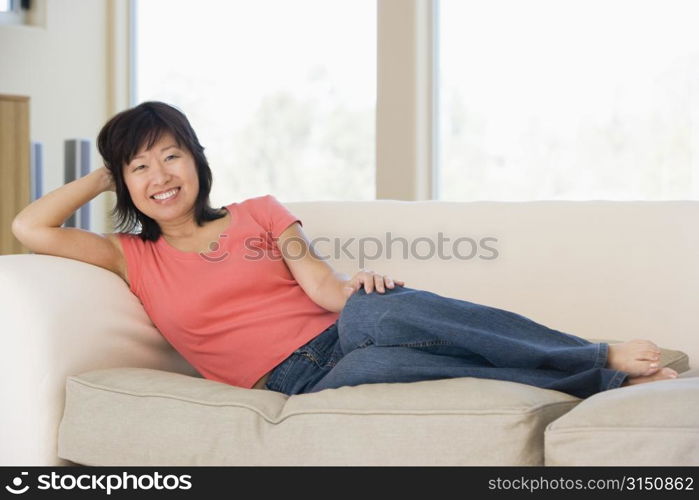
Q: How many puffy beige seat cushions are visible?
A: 2